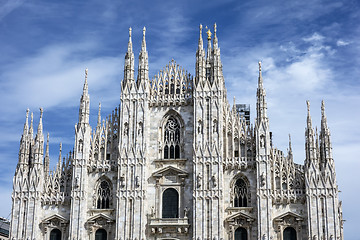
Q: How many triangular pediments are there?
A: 5